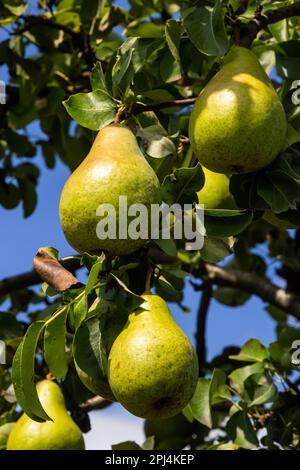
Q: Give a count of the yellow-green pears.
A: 5